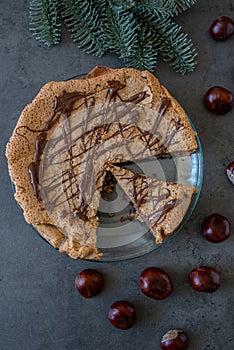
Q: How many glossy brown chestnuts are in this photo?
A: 9